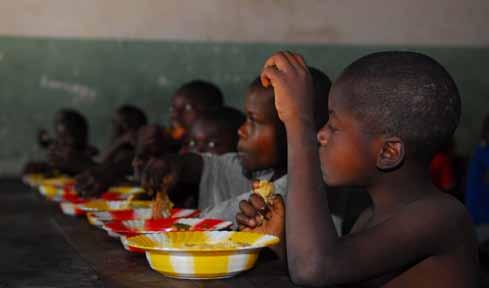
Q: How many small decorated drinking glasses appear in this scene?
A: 0